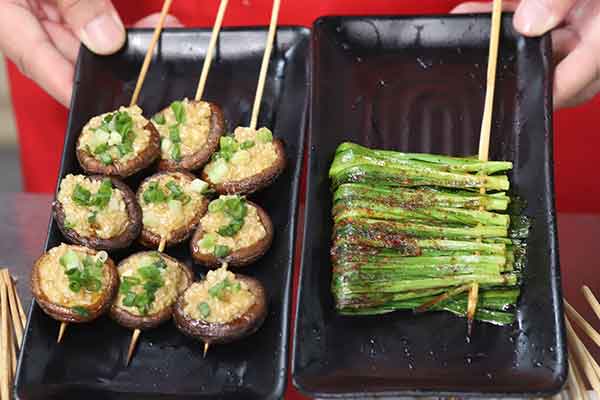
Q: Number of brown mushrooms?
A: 9